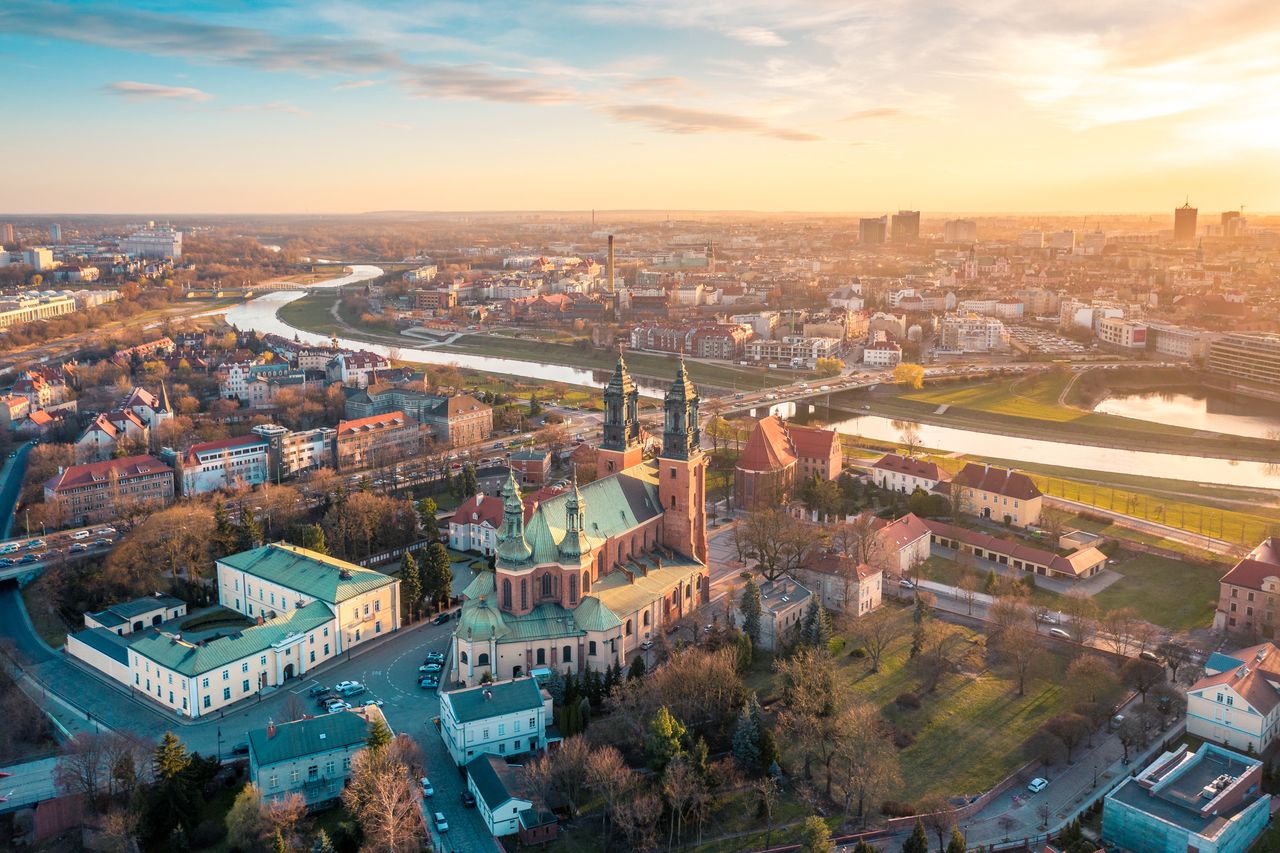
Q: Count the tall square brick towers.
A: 2